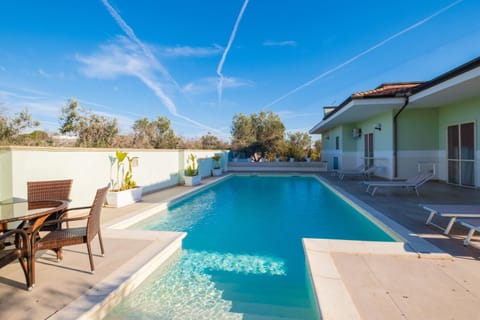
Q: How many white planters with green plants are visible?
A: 3